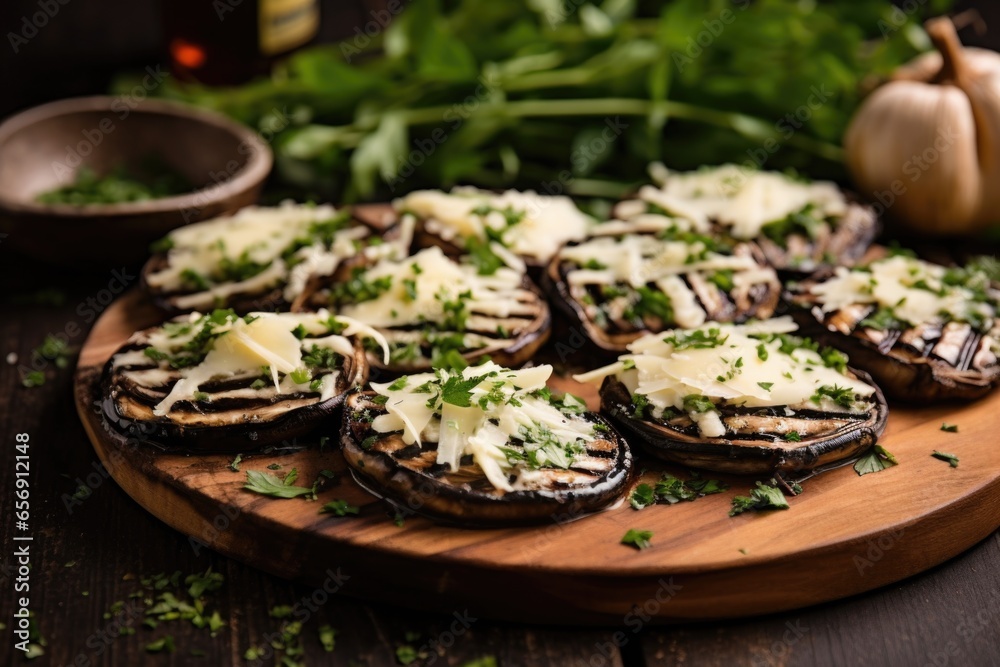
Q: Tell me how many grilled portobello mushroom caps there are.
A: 9